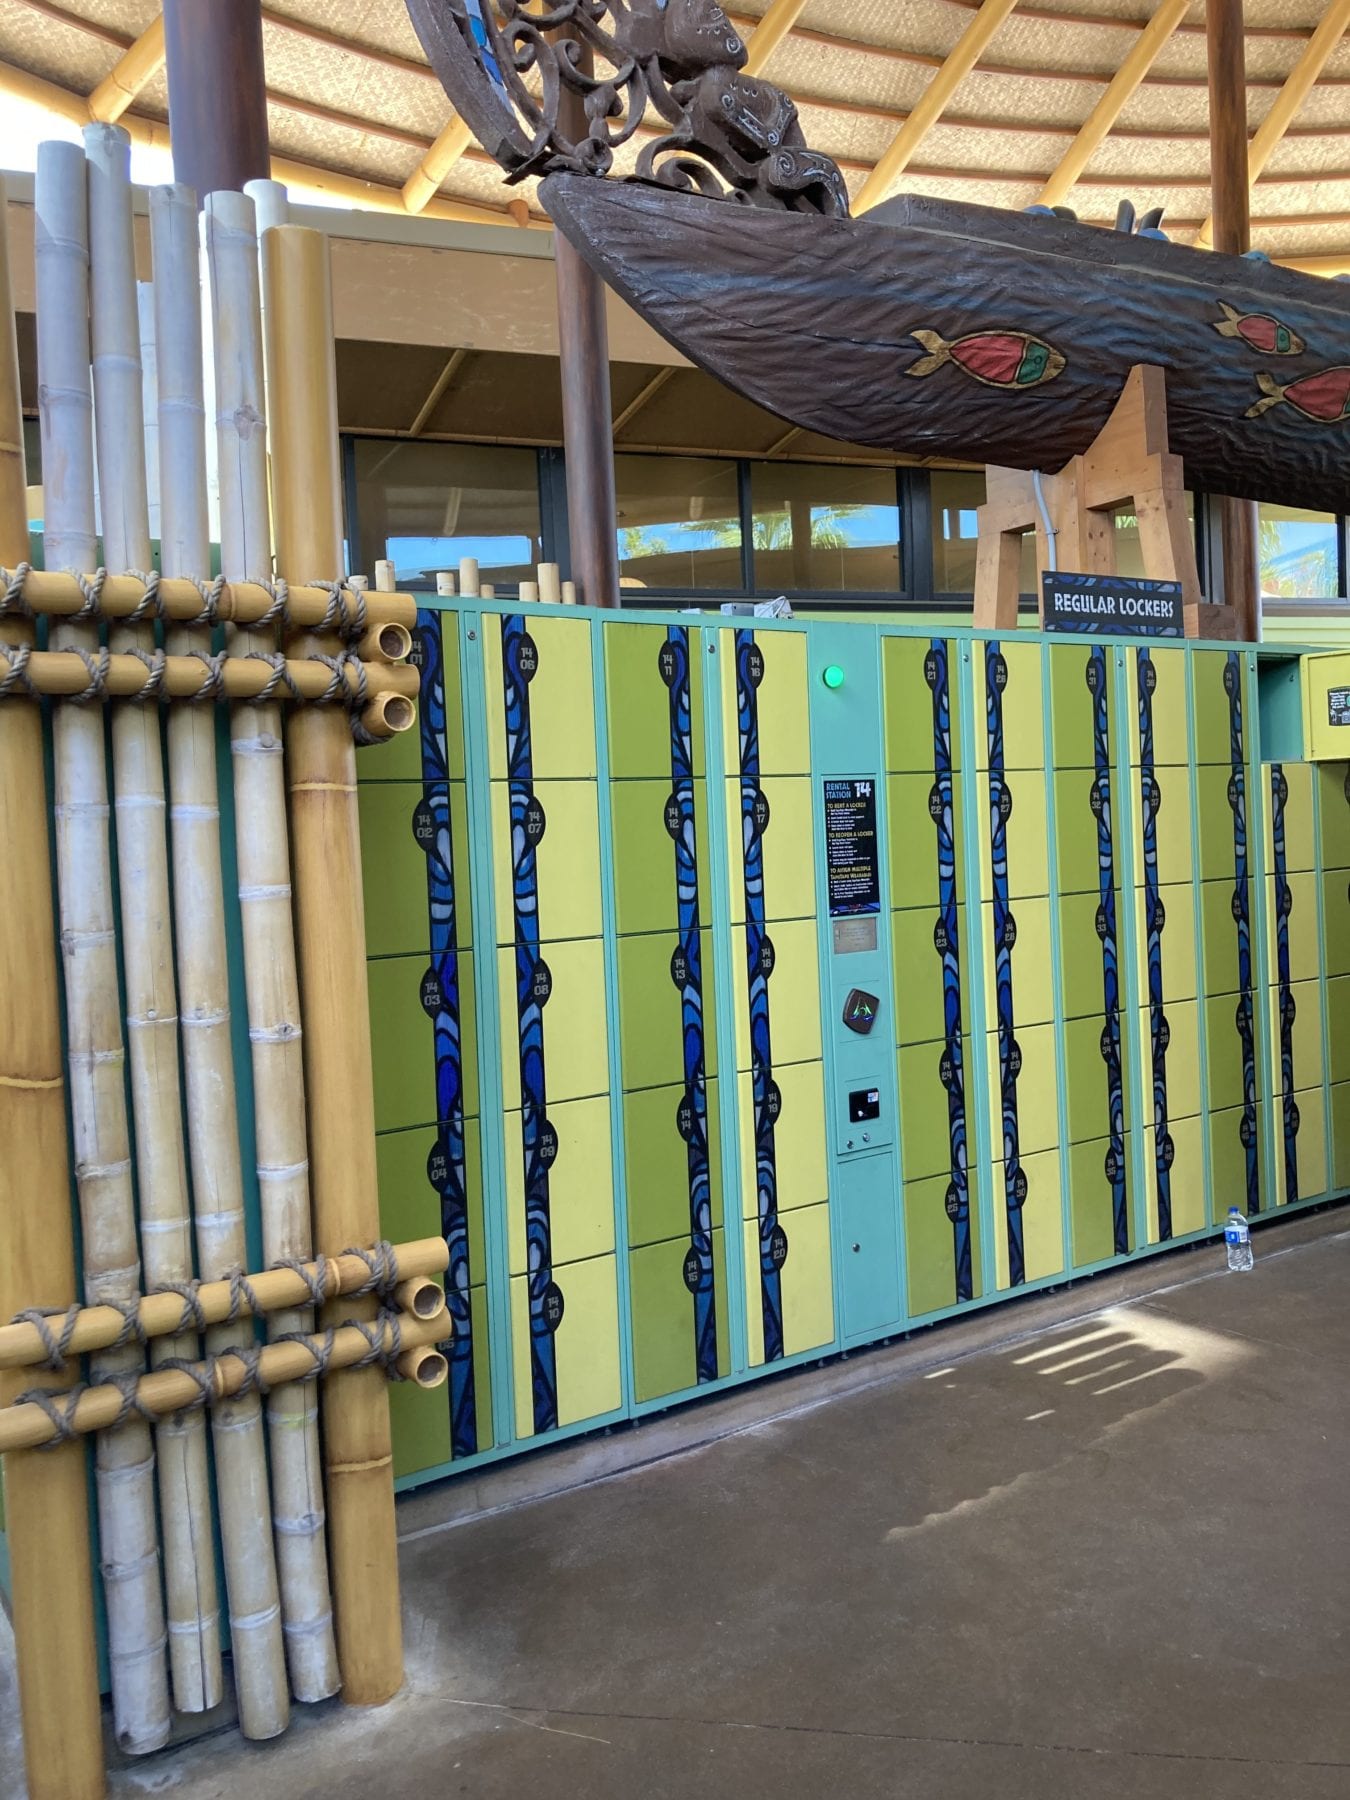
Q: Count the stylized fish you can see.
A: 3